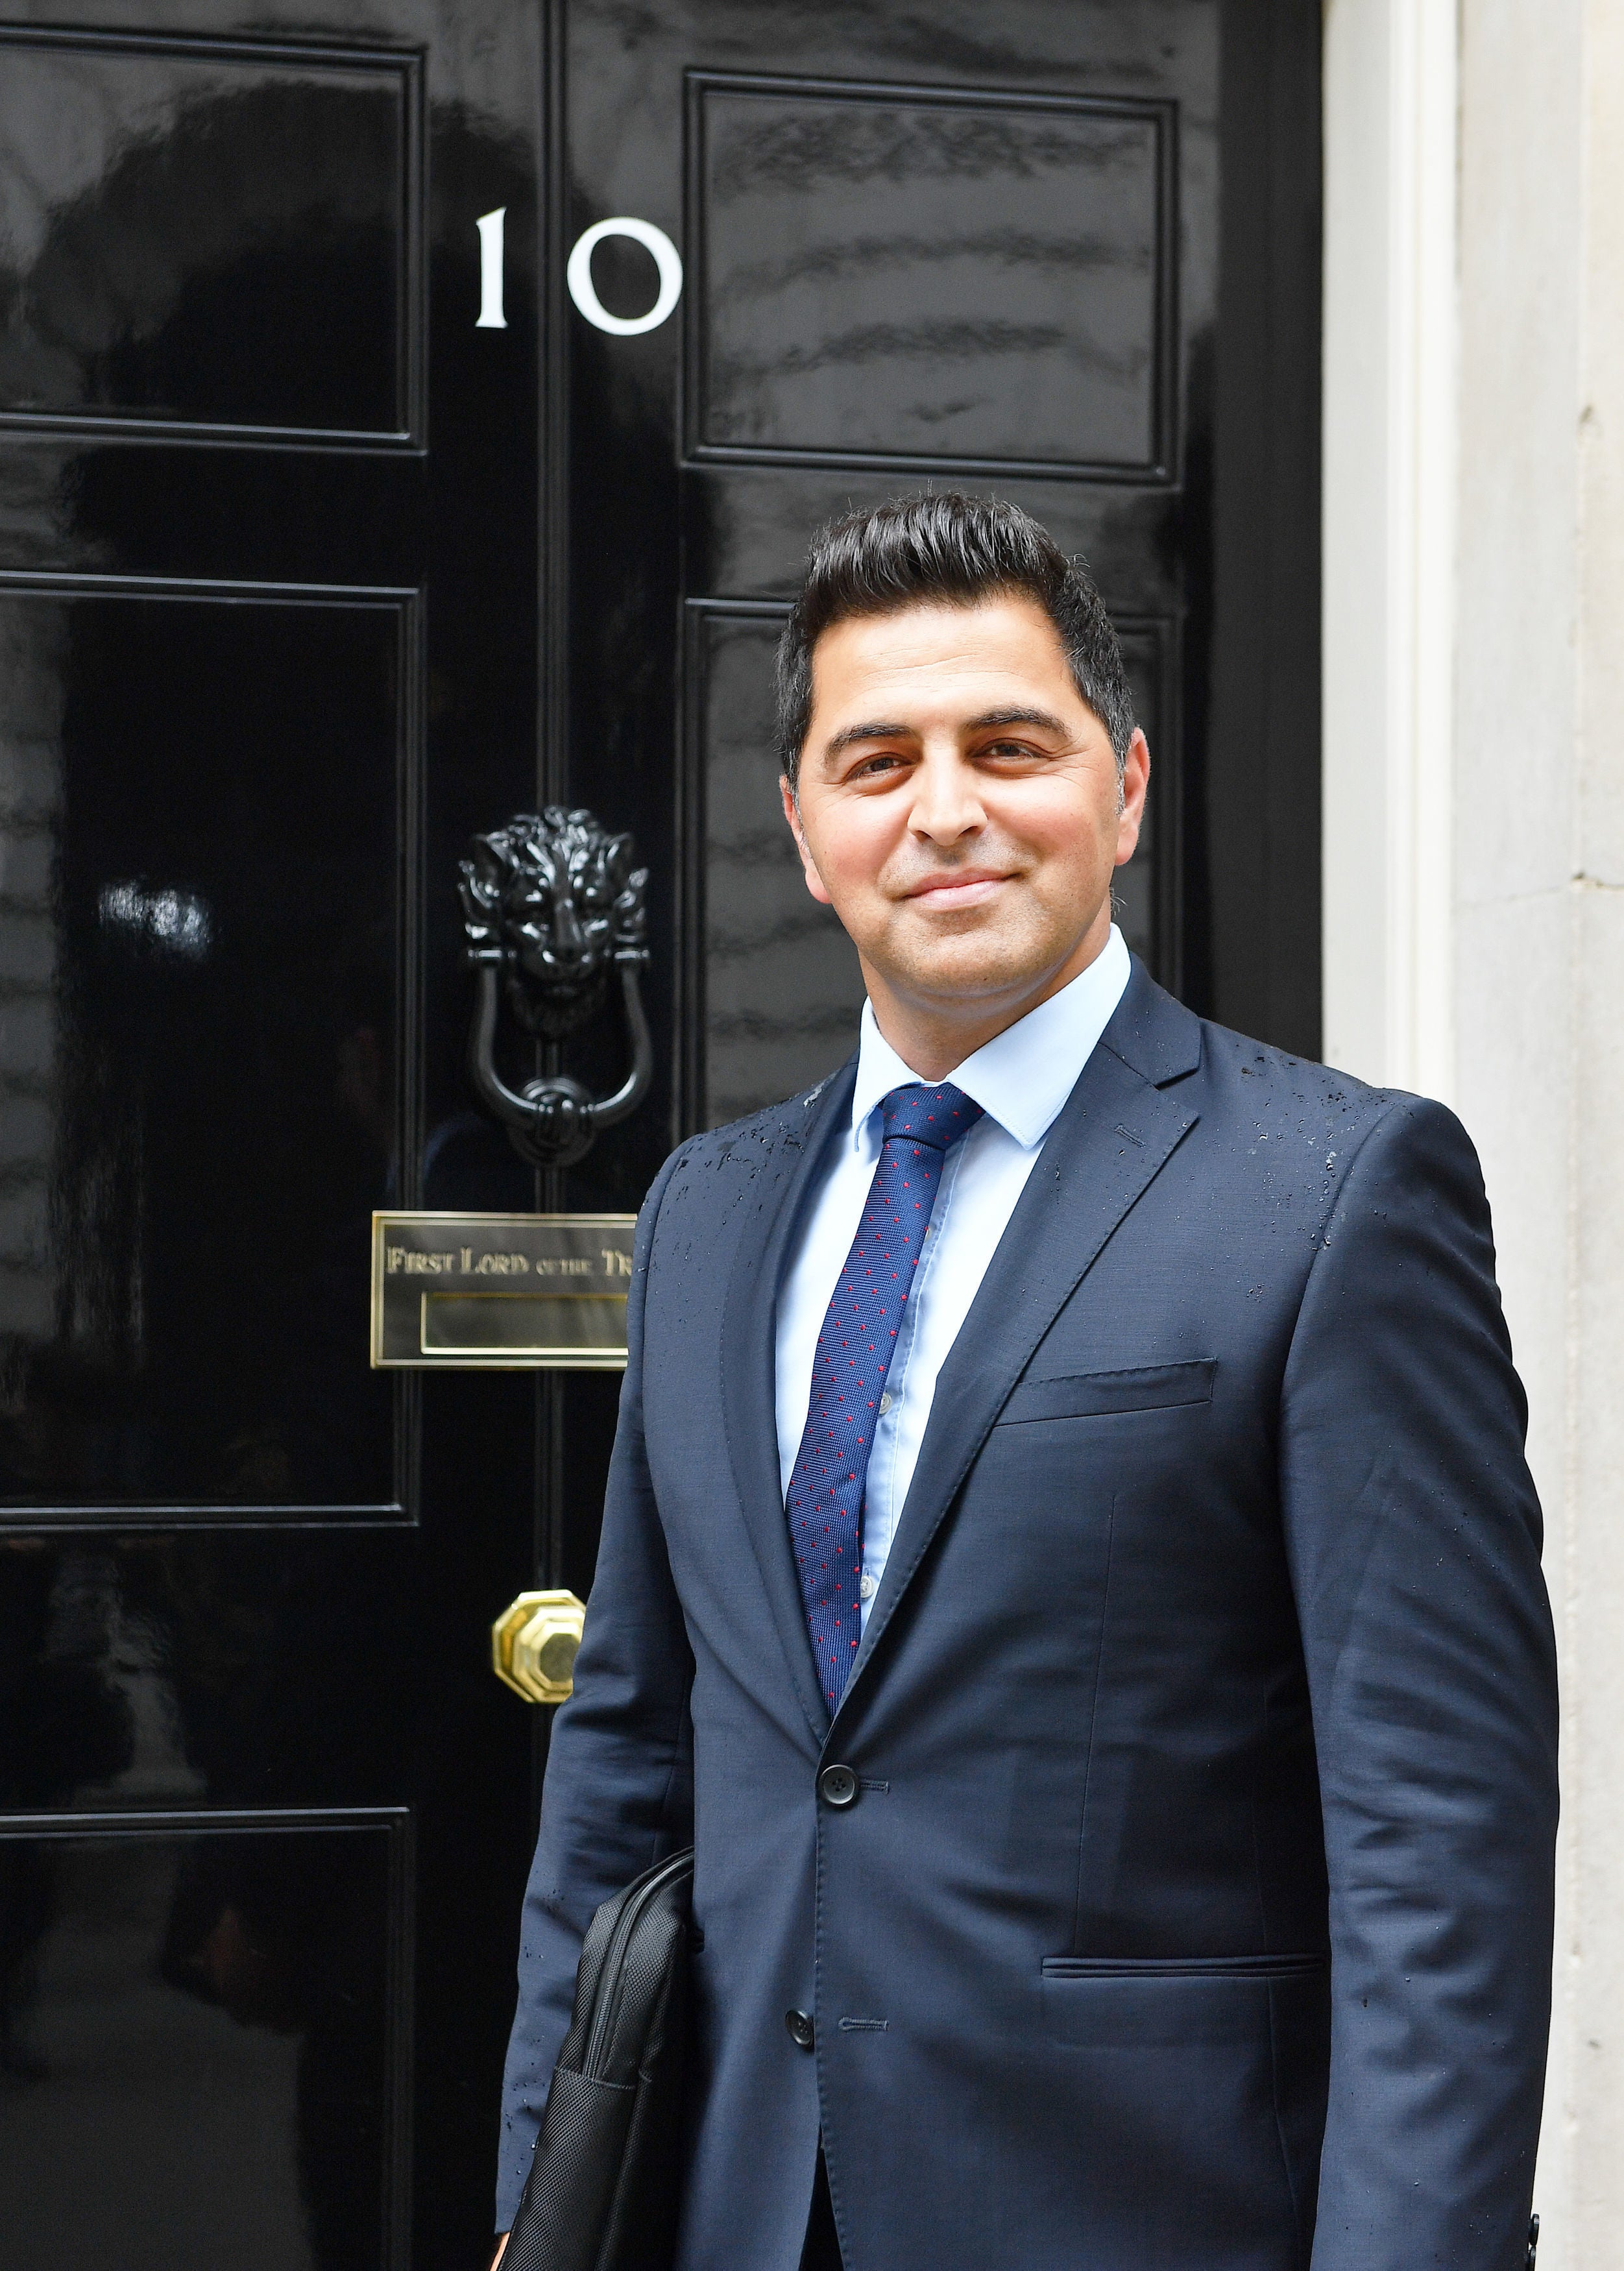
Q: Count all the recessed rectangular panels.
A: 5